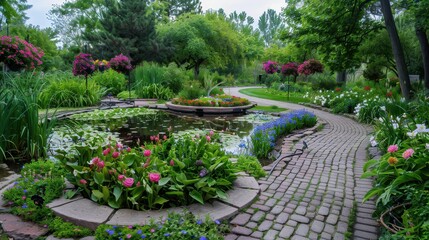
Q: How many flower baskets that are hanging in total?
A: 6